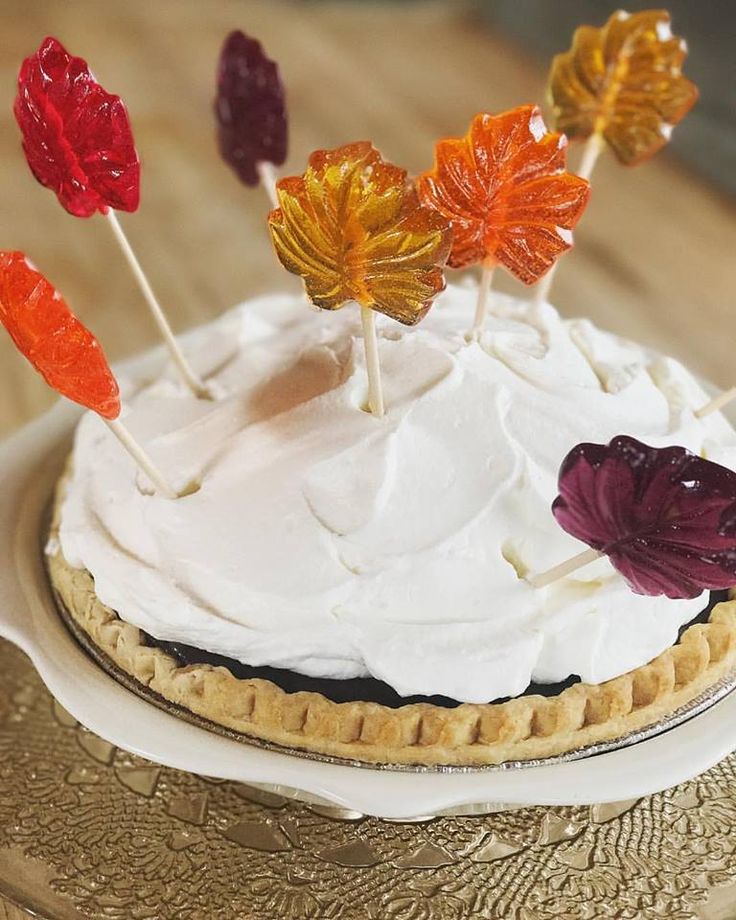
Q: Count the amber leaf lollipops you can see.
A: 2